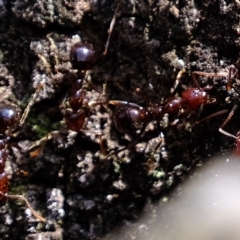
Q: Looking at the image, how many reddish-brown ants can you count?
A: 4